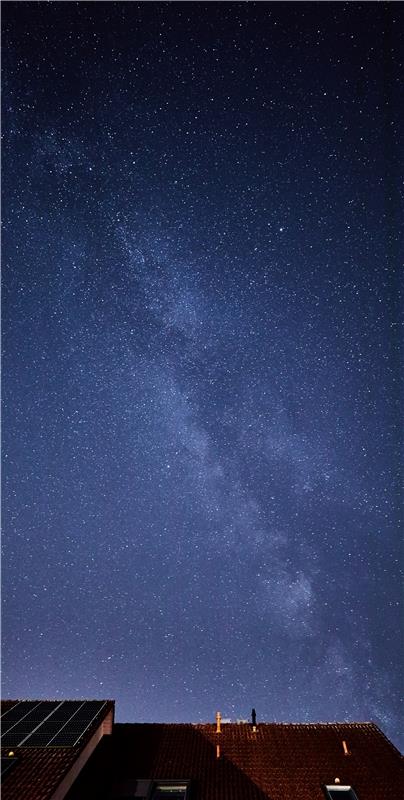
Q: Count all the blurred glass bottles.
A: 0